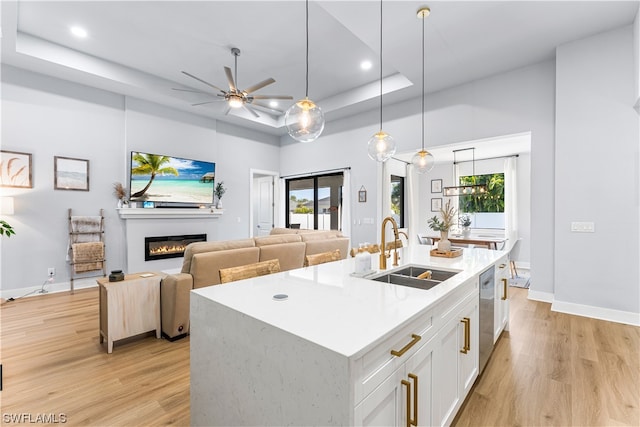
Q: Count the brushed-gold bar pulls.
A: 7